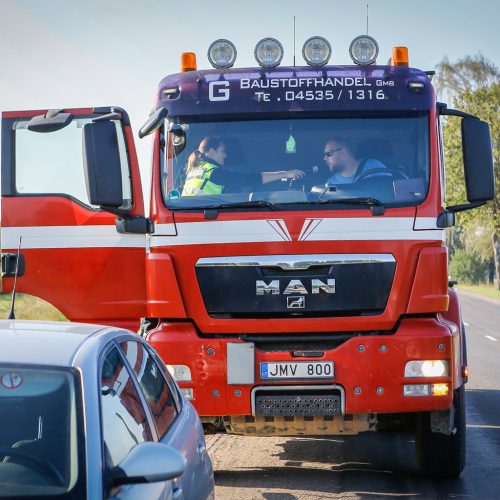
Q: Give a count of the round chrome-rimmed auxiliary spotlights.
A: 4